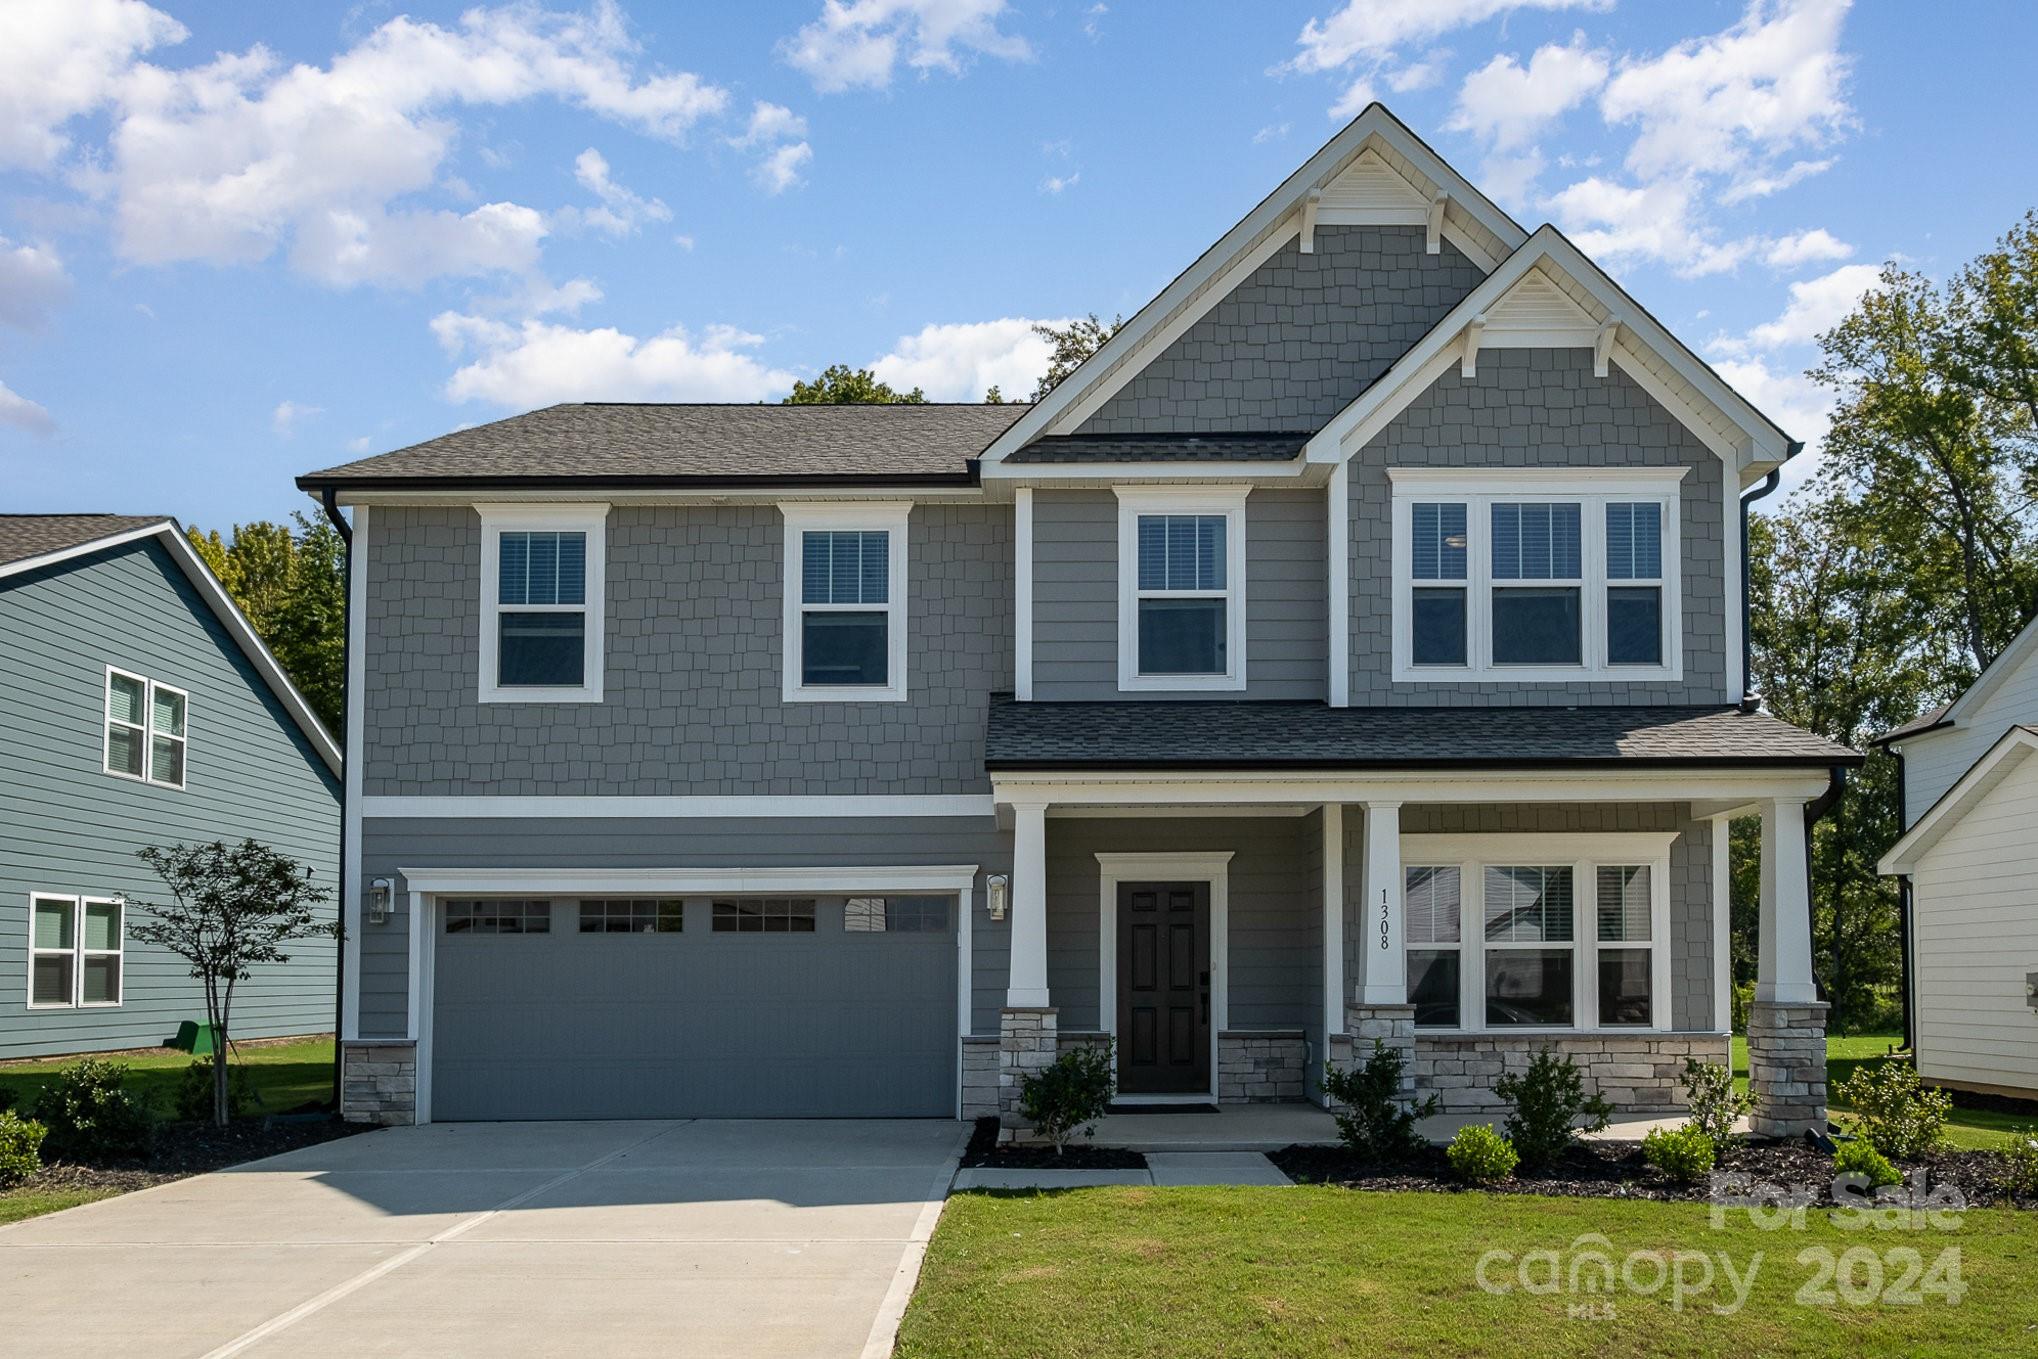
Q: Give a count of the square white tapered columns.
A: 3